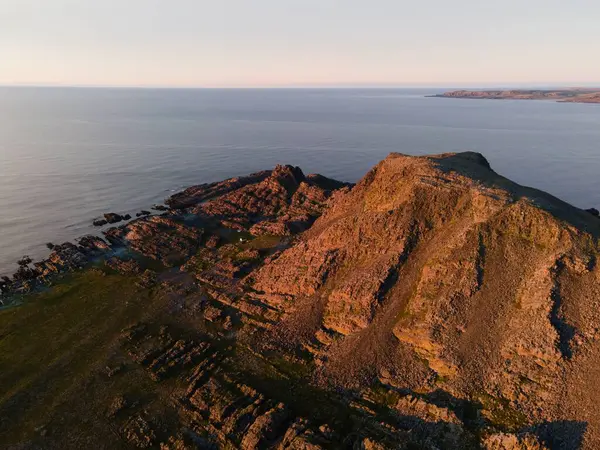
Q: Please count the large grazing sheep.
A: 0